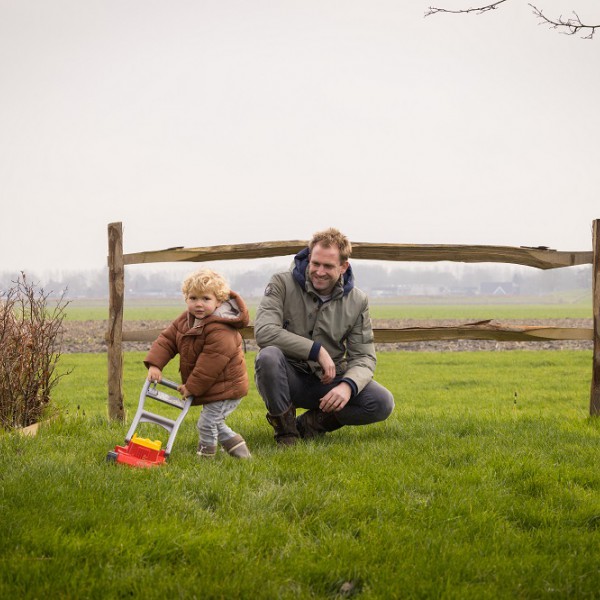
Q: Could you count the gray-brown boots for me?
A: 2